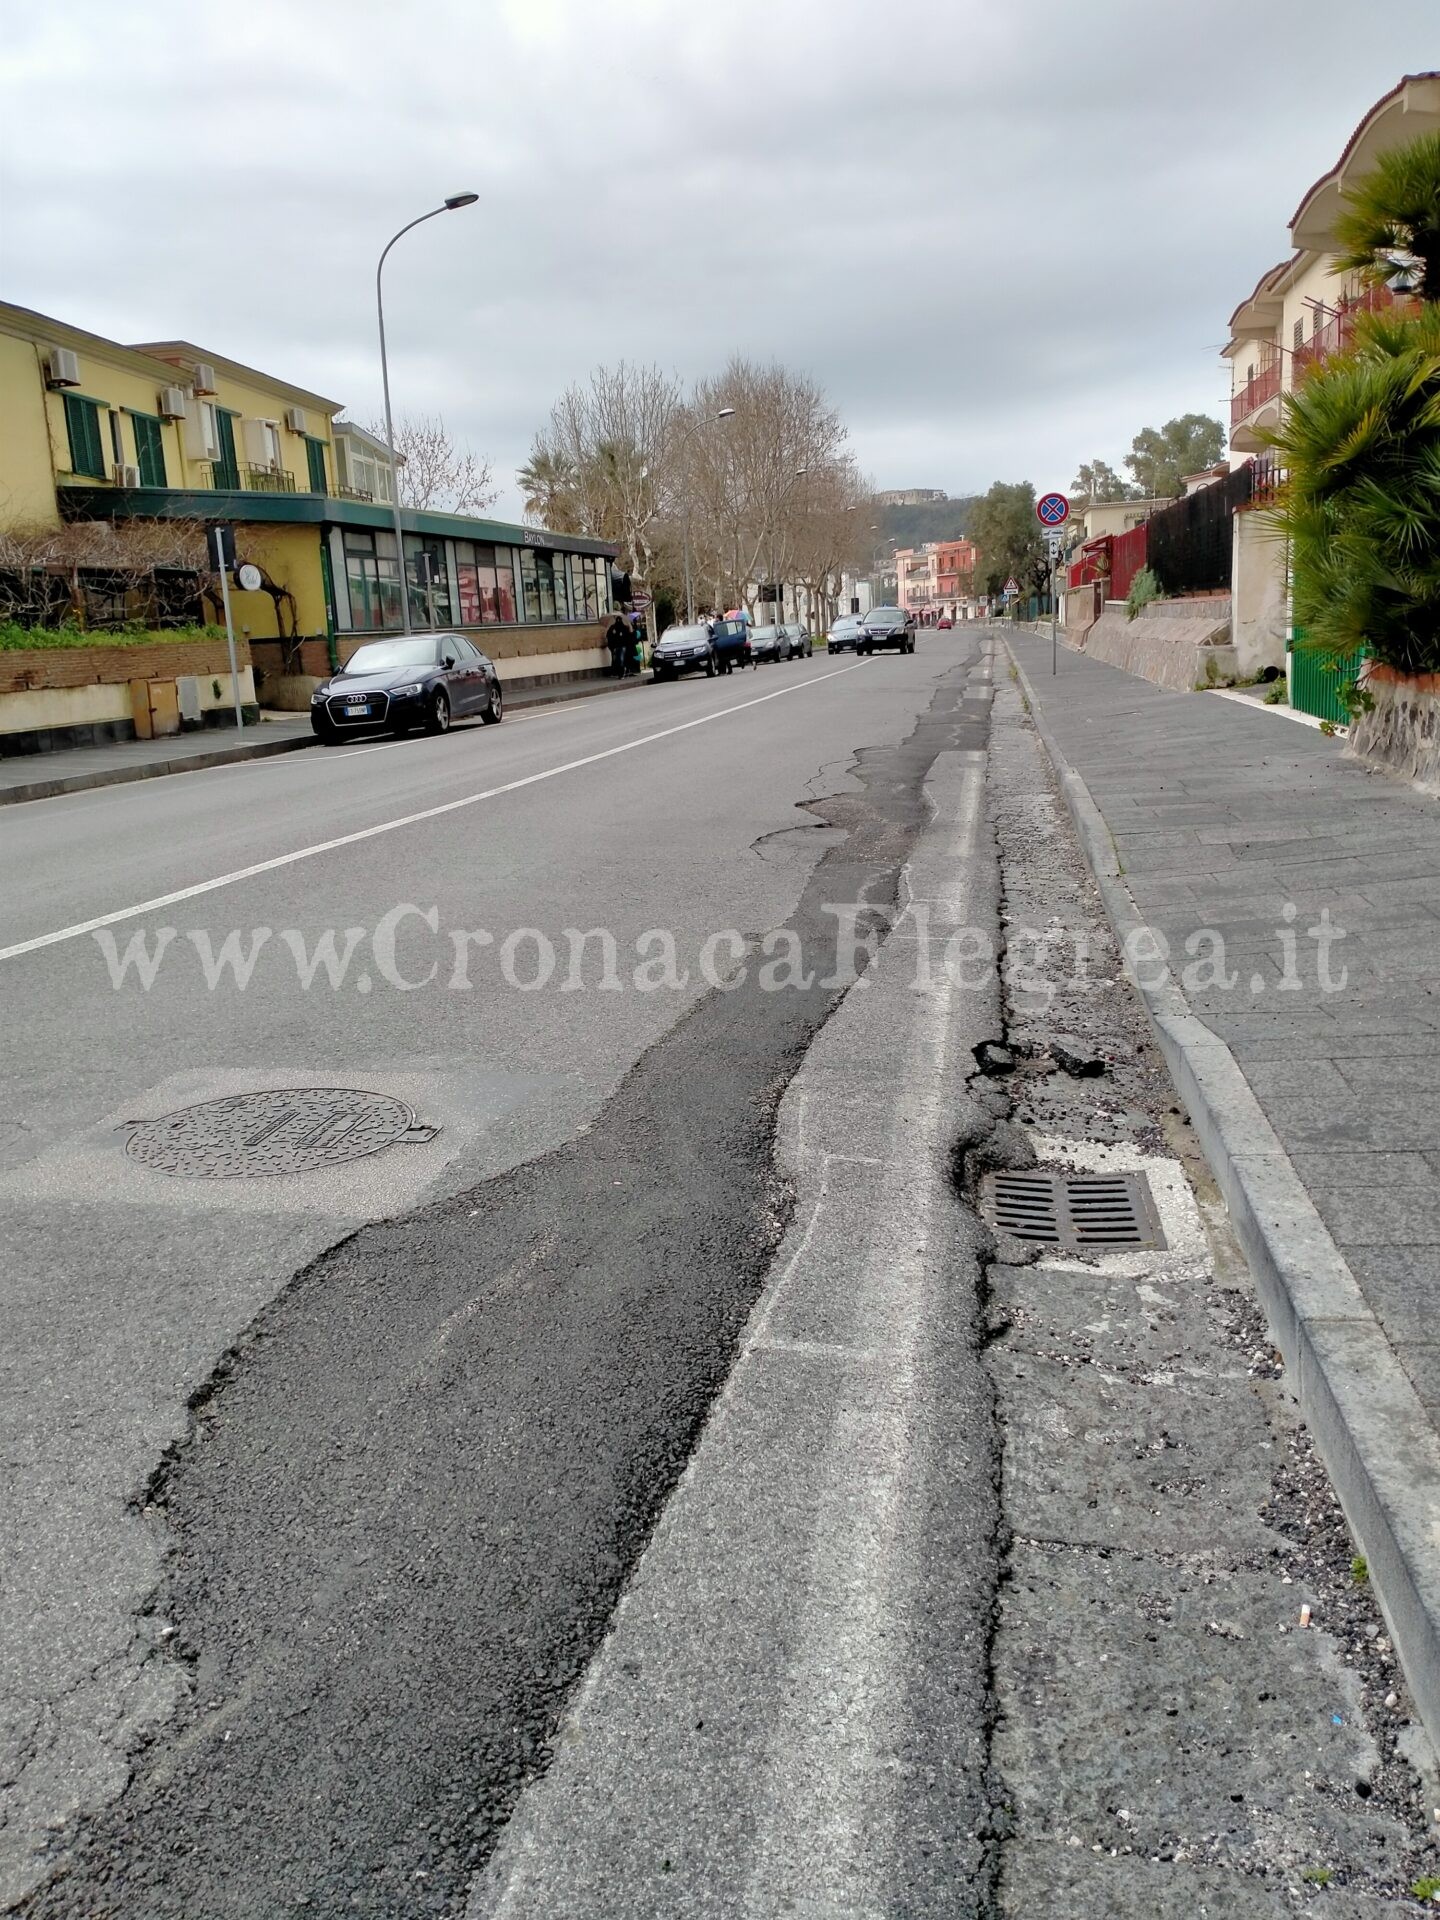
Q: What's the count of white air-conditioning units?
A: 5